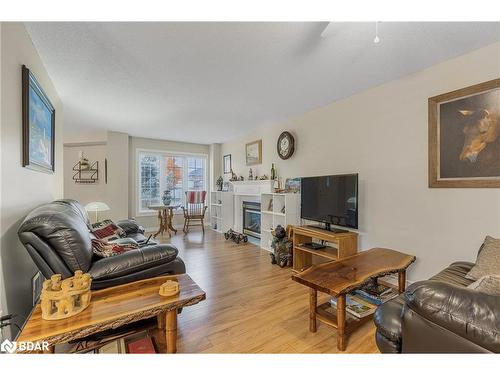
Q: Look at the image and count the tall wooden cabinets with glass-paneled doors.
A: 0